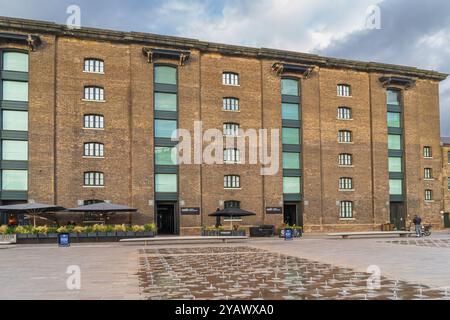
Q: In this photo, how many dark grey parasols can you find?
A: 3